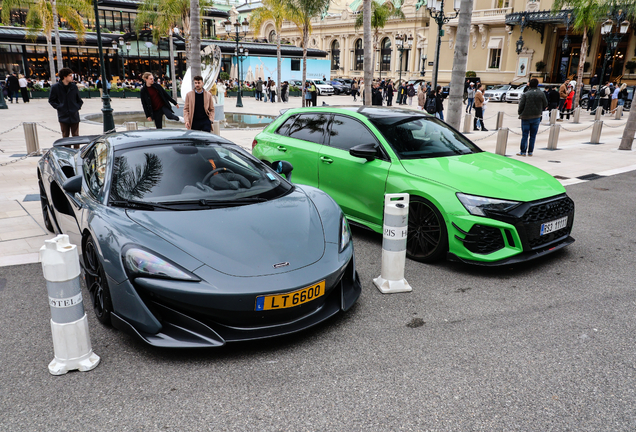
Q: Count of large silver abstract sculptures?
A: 1